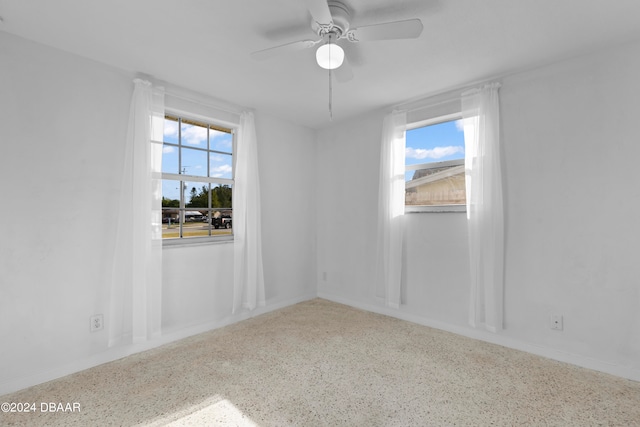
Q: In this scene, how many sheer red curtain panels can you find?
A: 0